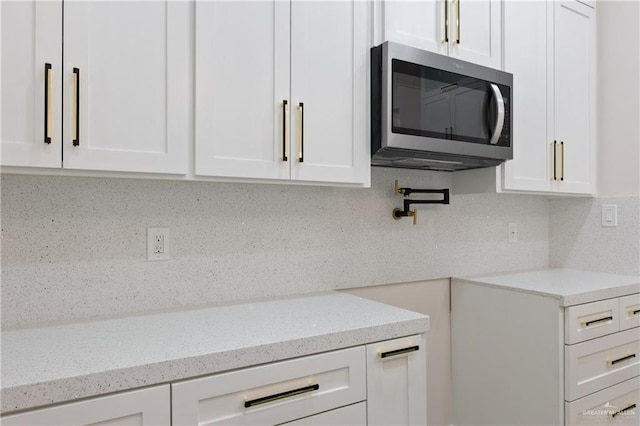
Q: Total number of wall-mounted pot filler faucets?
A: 1